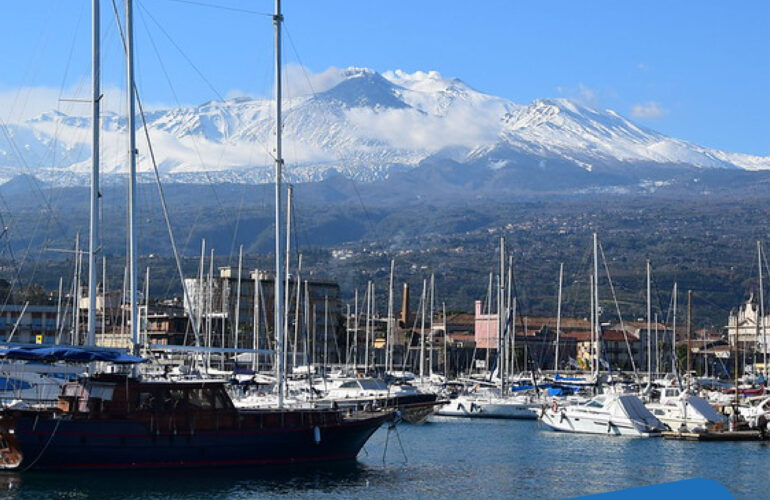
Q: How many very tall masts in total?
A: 3